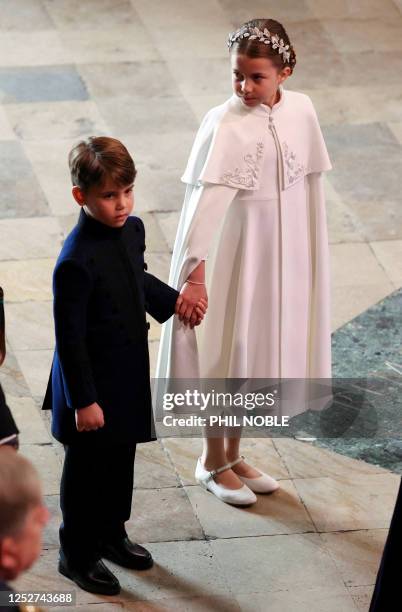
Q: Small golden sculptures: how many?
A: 0